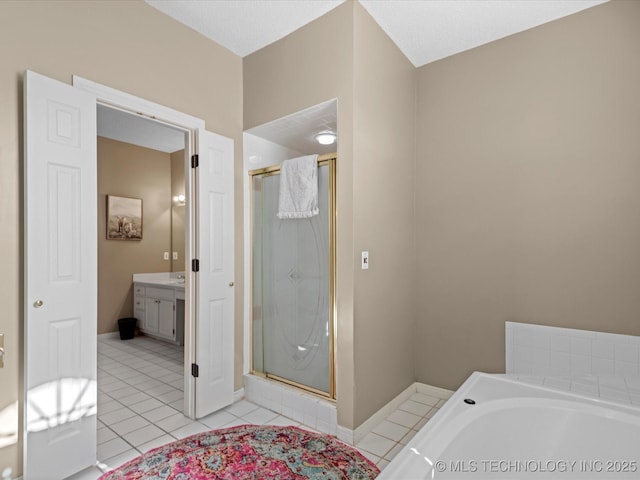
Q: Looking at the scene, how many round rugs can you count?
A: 1